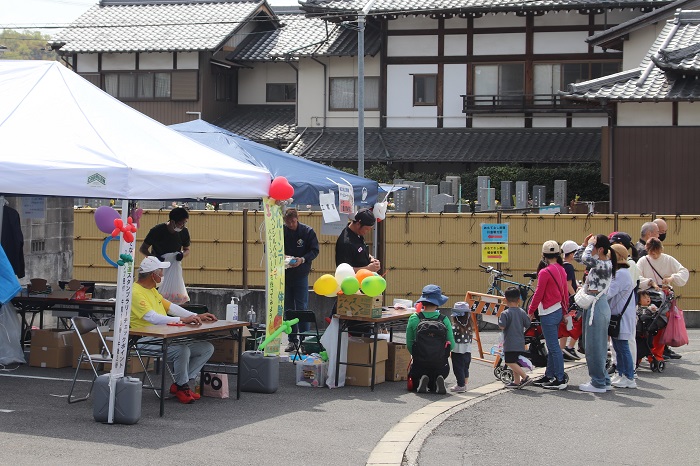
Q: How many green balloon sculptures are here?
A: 2